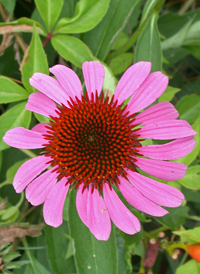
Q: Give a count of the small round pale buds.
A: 4